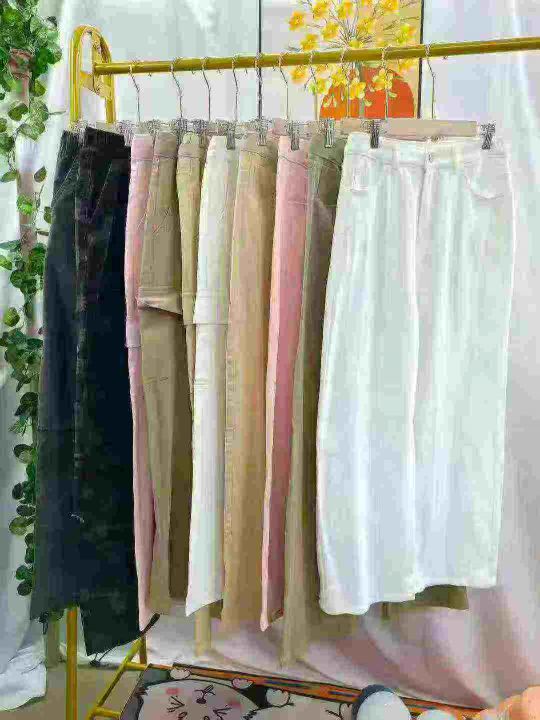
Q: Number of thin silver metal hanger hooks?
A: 10